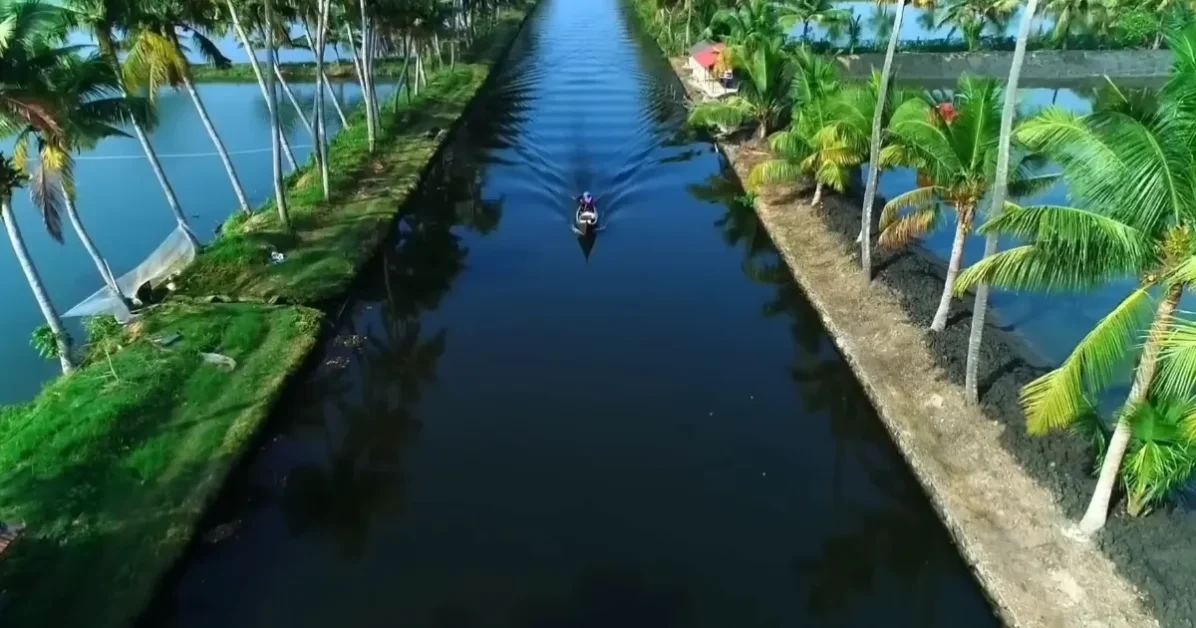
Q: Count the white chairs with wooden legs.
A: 0